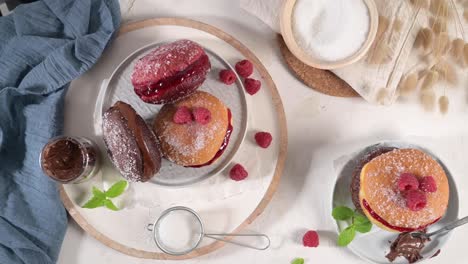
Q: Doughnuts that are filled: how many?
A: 4